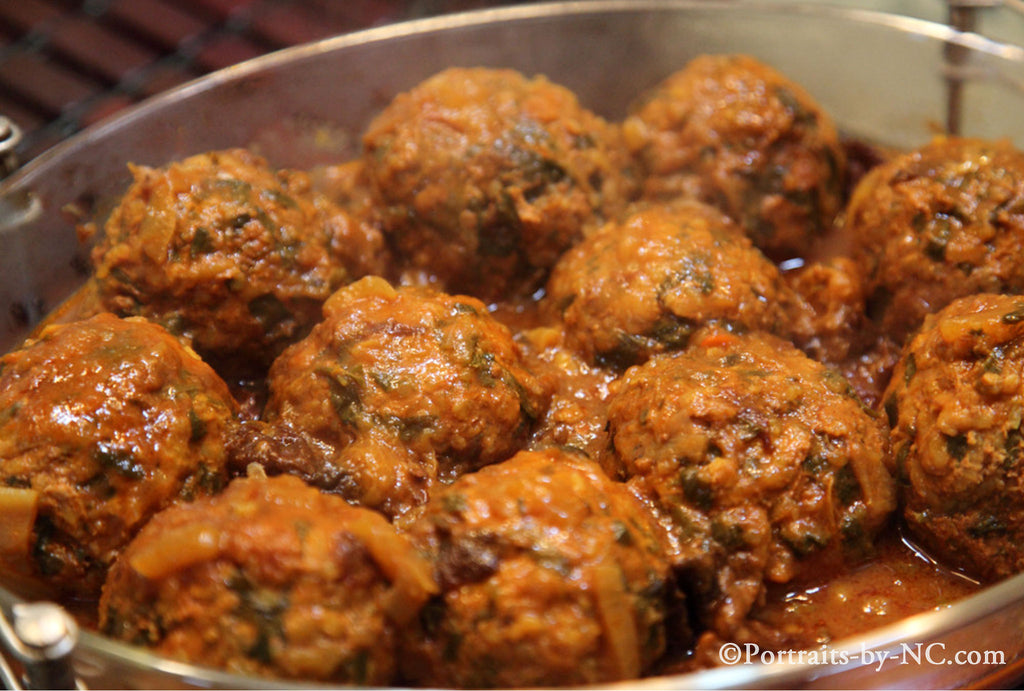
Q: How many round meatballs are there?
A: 11